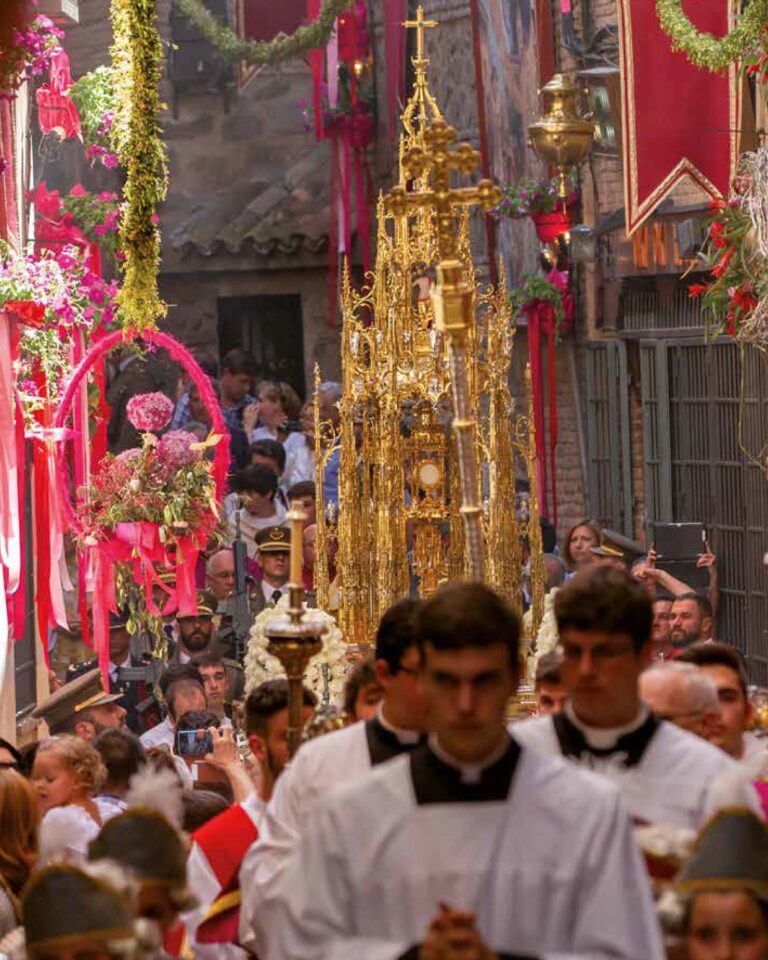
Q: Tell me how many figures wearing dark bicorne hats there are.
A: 3